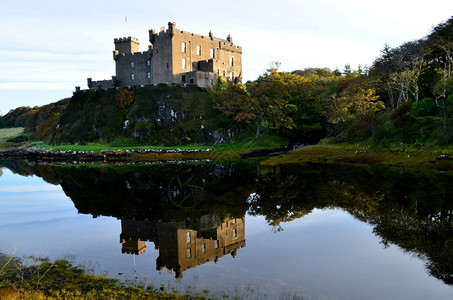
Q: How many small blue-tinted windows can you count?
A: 4